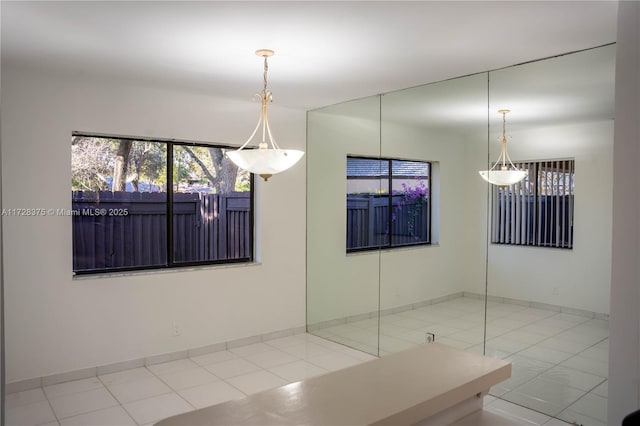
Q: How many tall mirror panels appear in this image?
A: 3